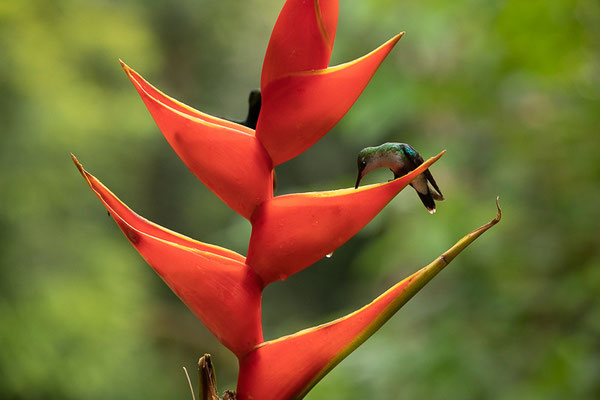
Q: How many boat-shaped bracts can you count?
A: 6